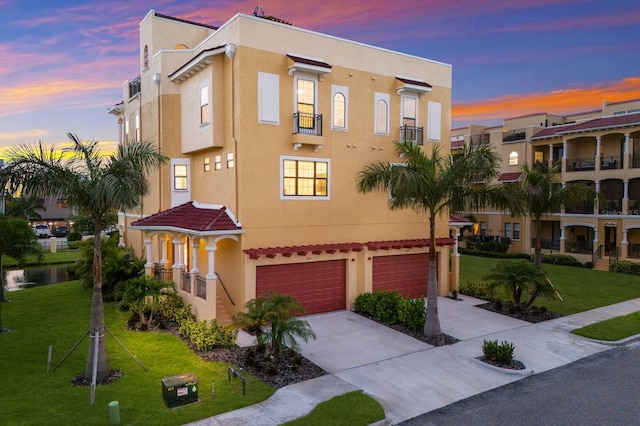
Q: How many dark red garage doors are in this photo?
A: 2